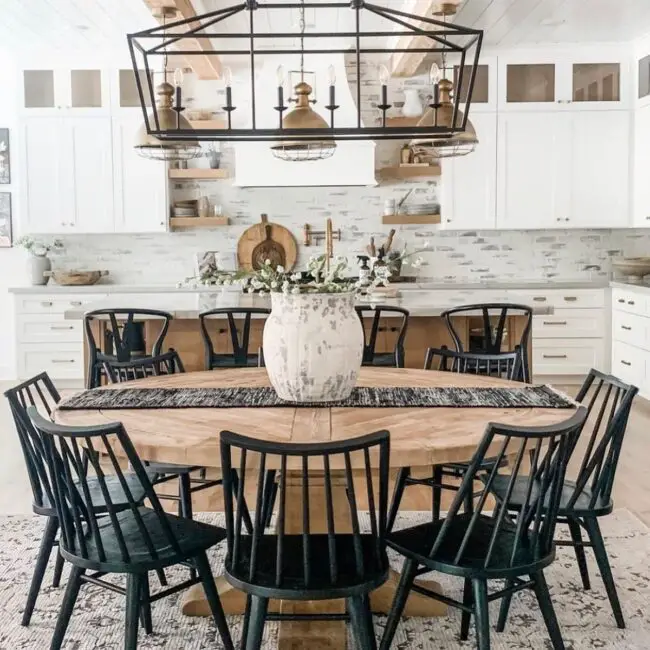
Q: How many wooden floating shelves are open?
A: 6